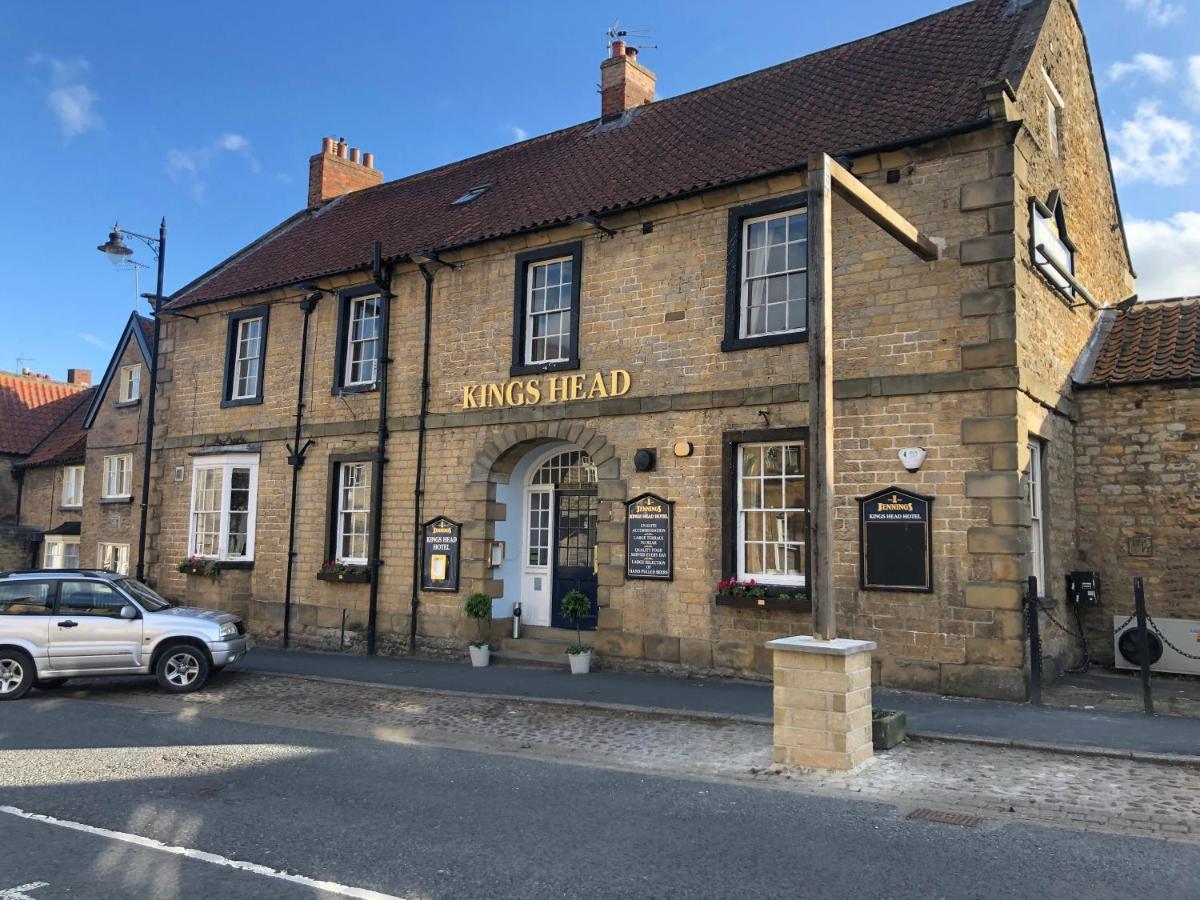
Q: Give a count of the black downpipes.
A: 3